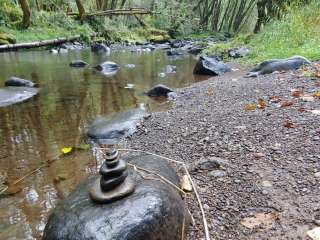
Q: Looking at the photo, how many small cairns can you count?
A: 1